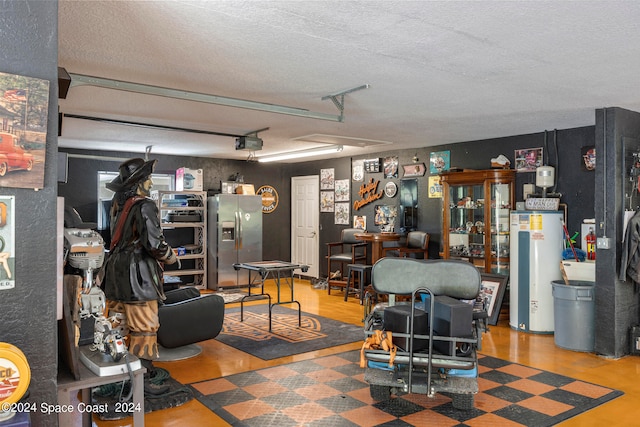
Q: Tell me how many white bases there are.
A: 1